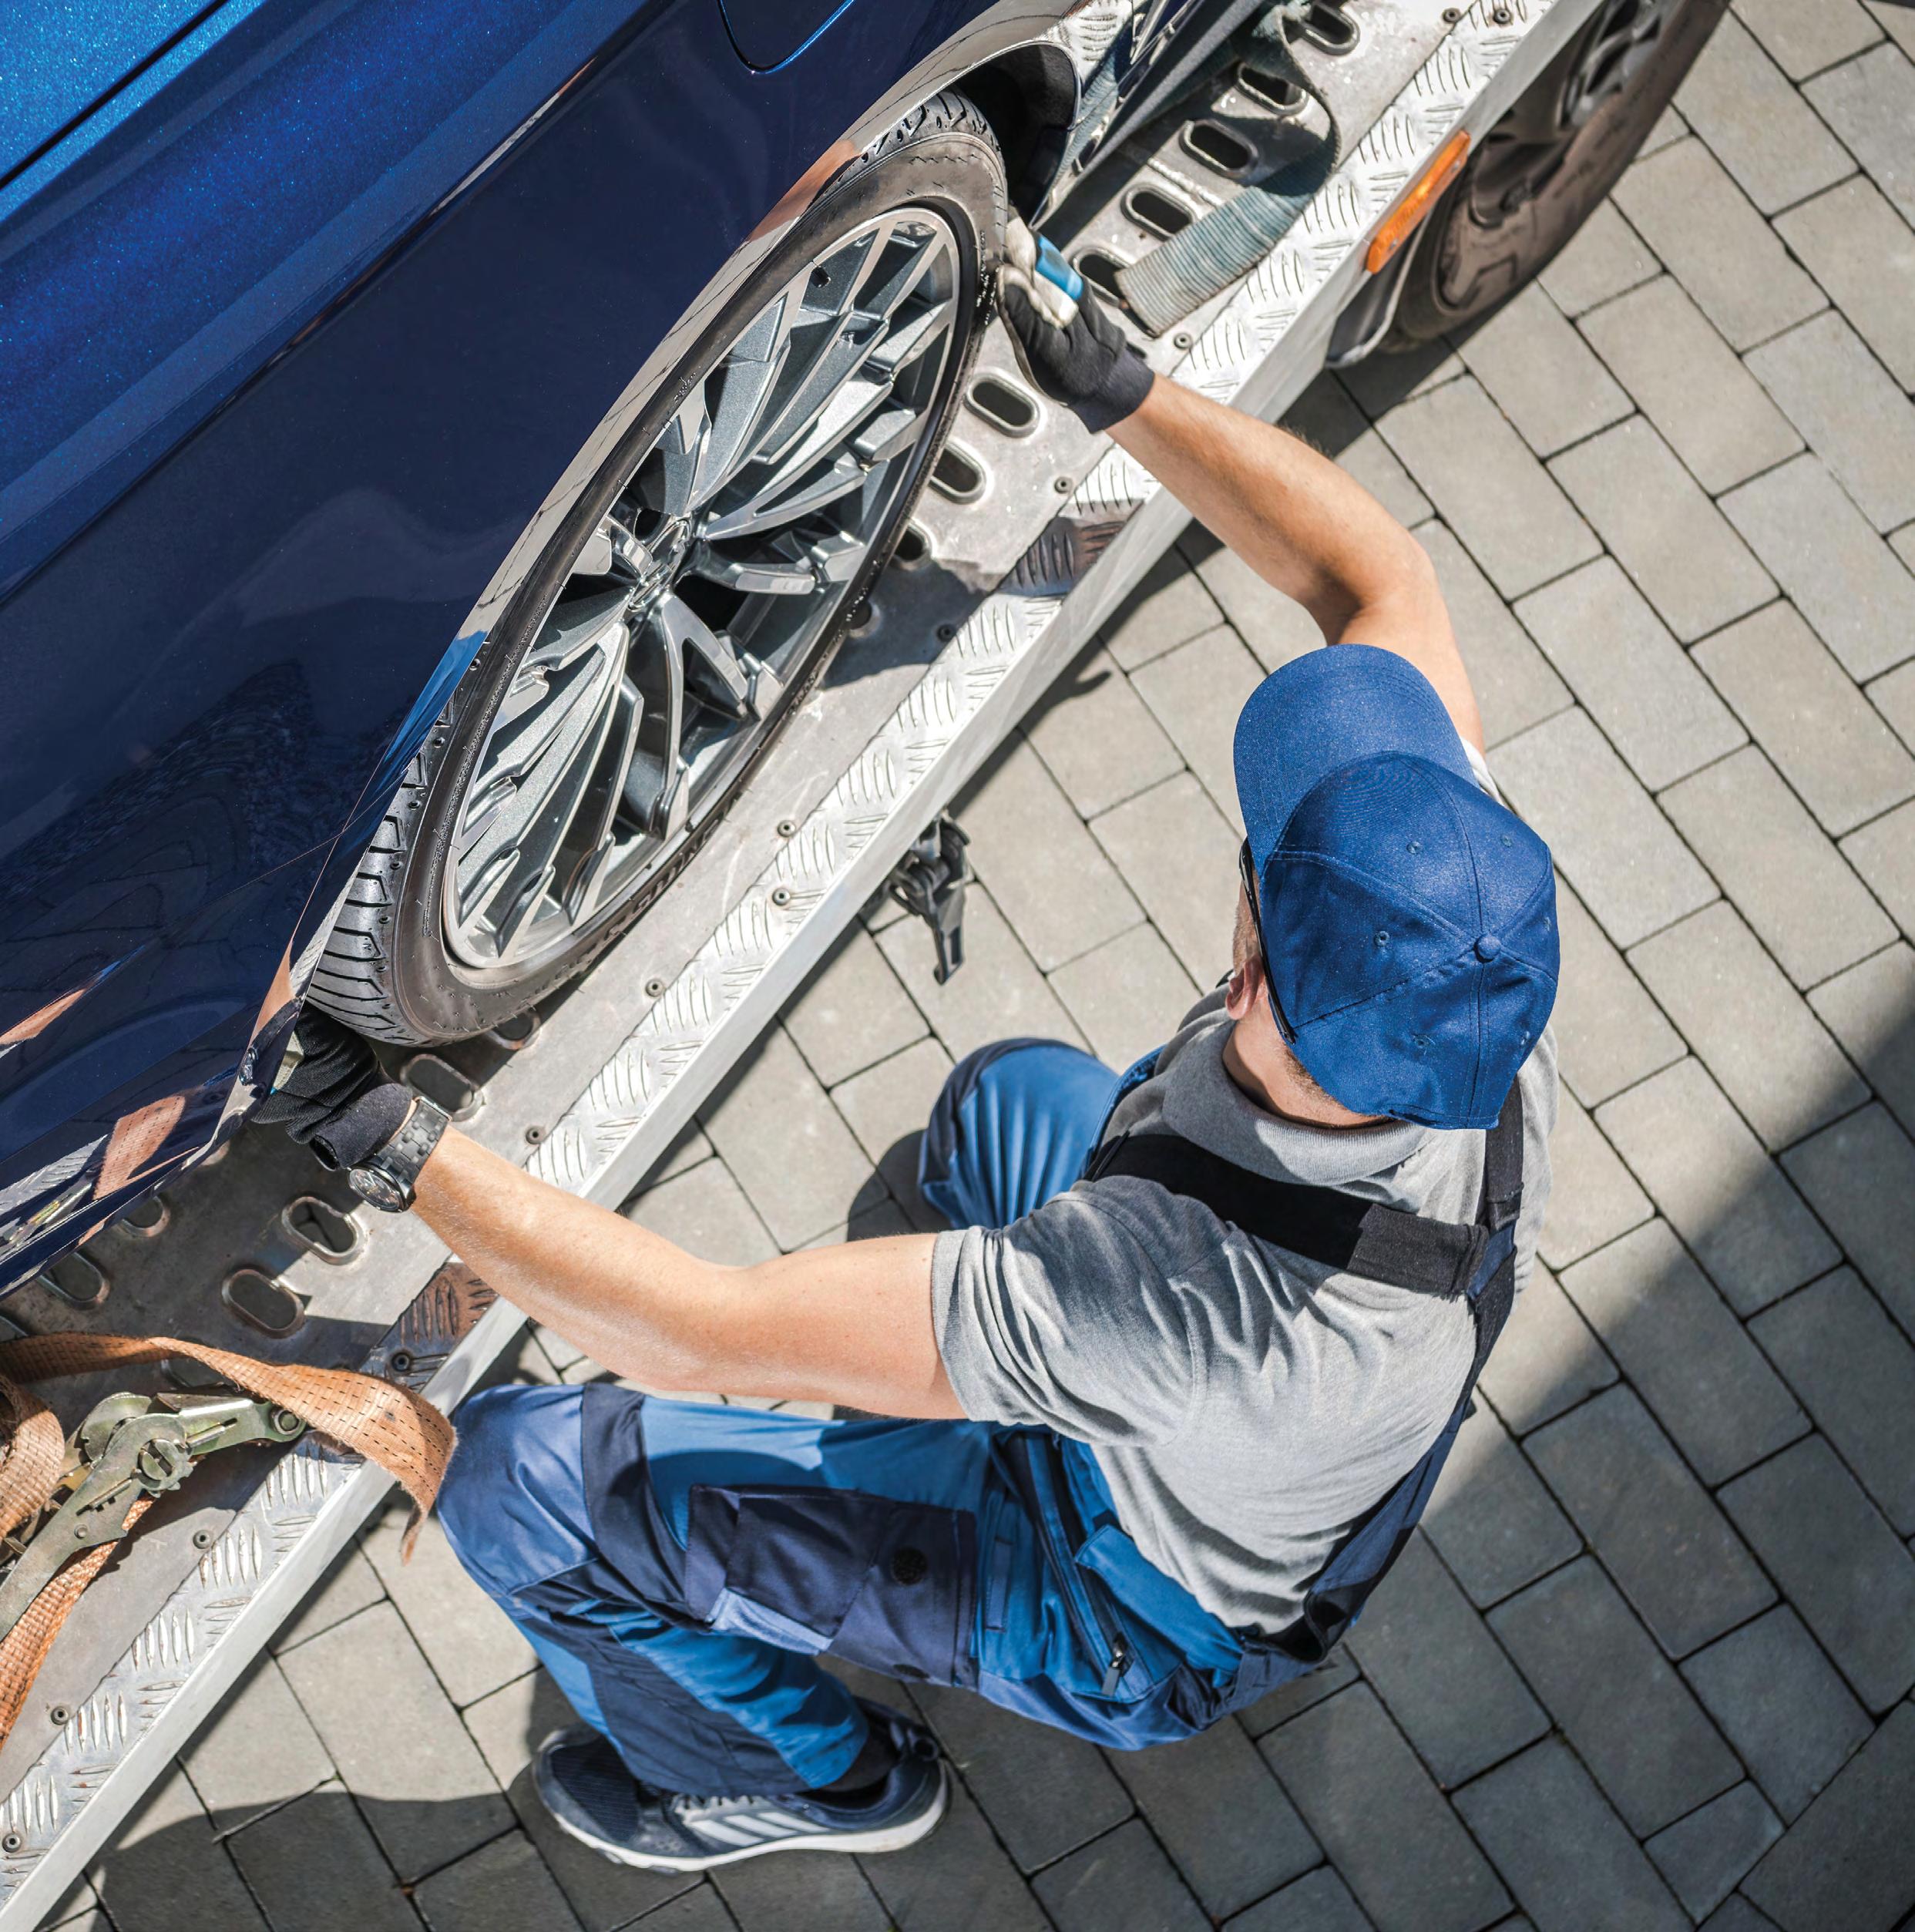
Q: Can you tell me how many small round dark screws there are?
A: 13